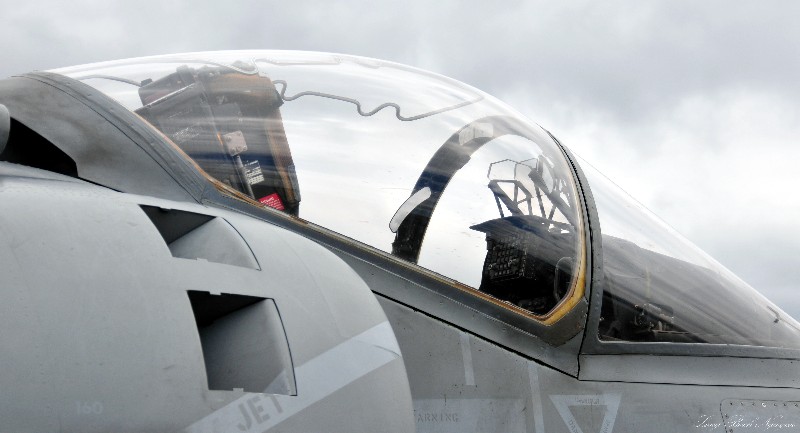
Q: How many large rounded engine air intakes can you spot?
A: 1